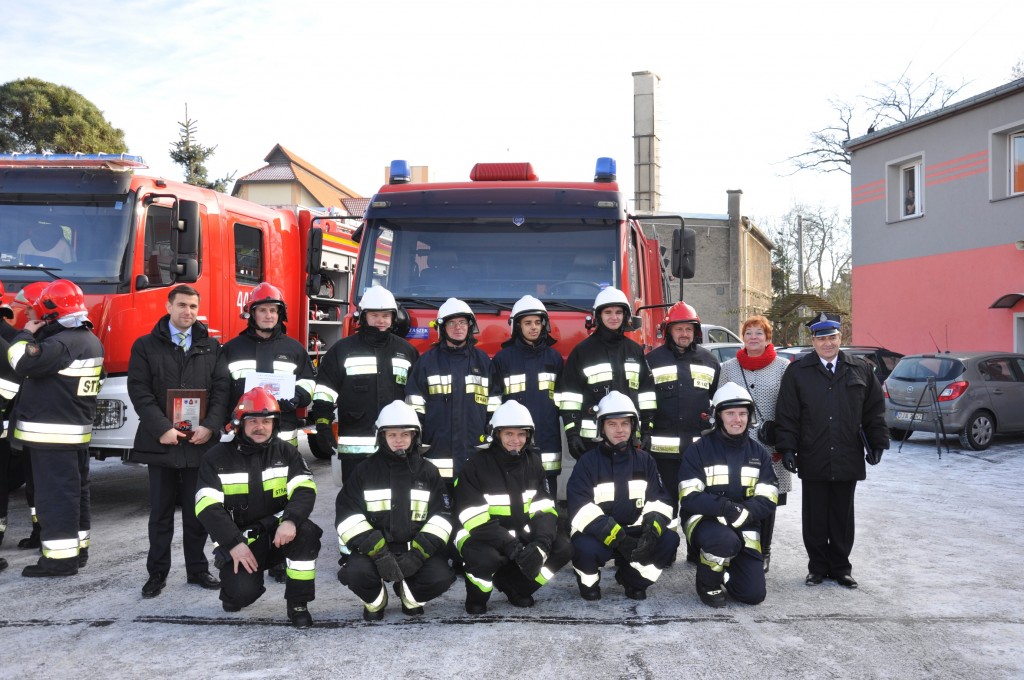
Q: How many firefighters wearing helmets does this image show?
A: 14